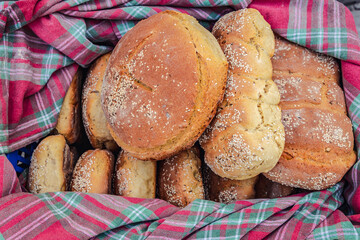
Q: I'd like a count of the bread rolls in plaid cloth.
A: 11